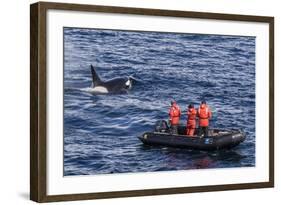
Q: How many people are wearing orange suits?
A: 3